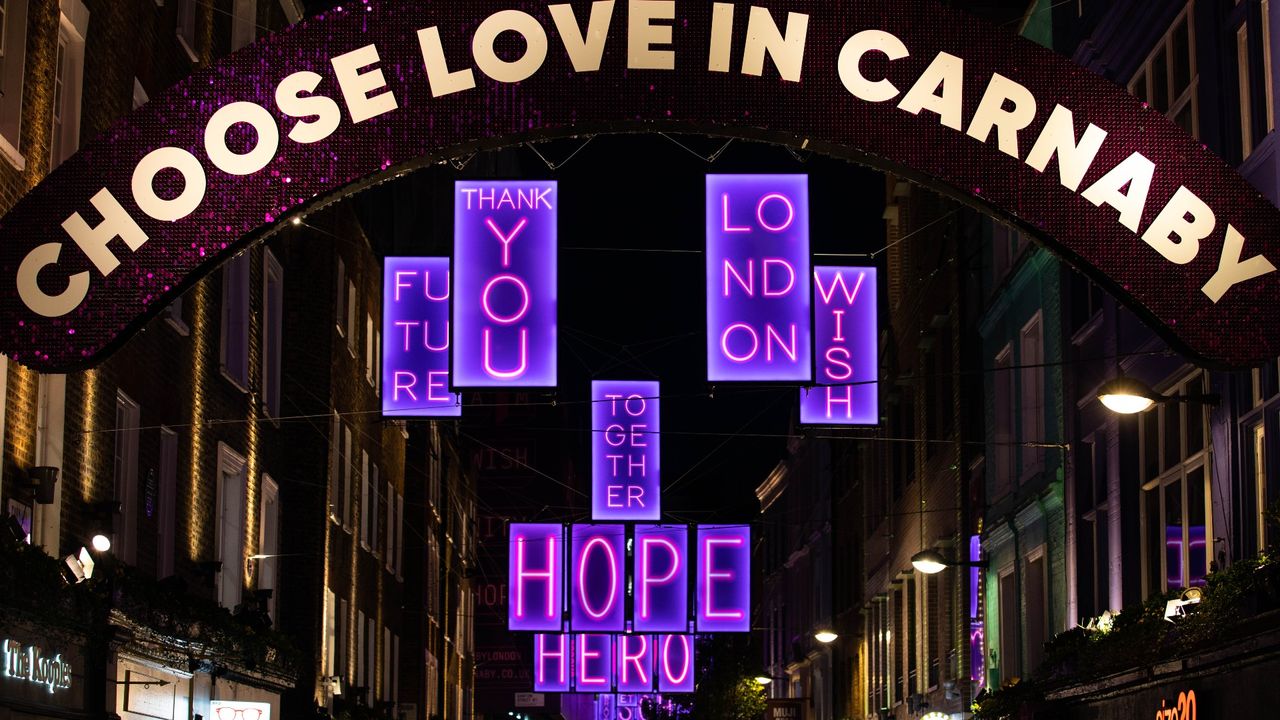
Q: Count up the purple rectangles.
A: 13